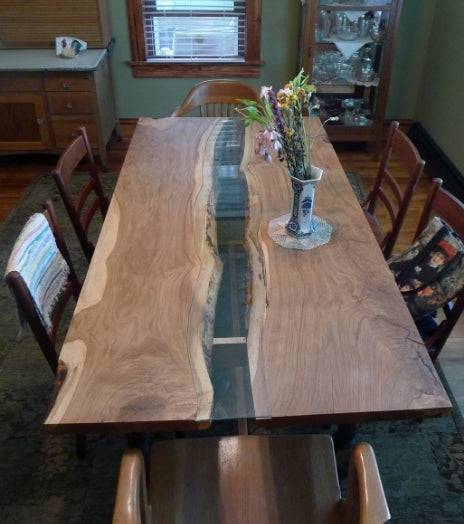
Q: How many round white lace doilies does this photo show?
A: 1